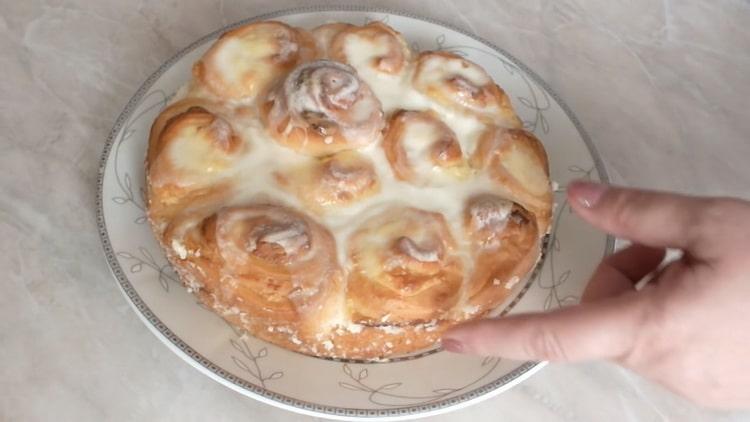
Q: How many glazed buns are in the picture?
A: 11